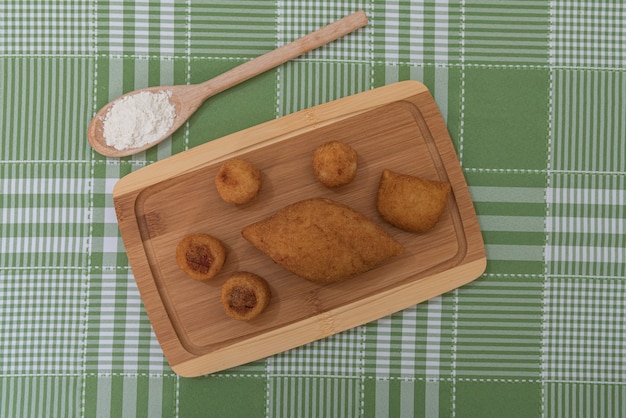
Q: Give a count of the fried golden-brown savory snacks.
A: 6